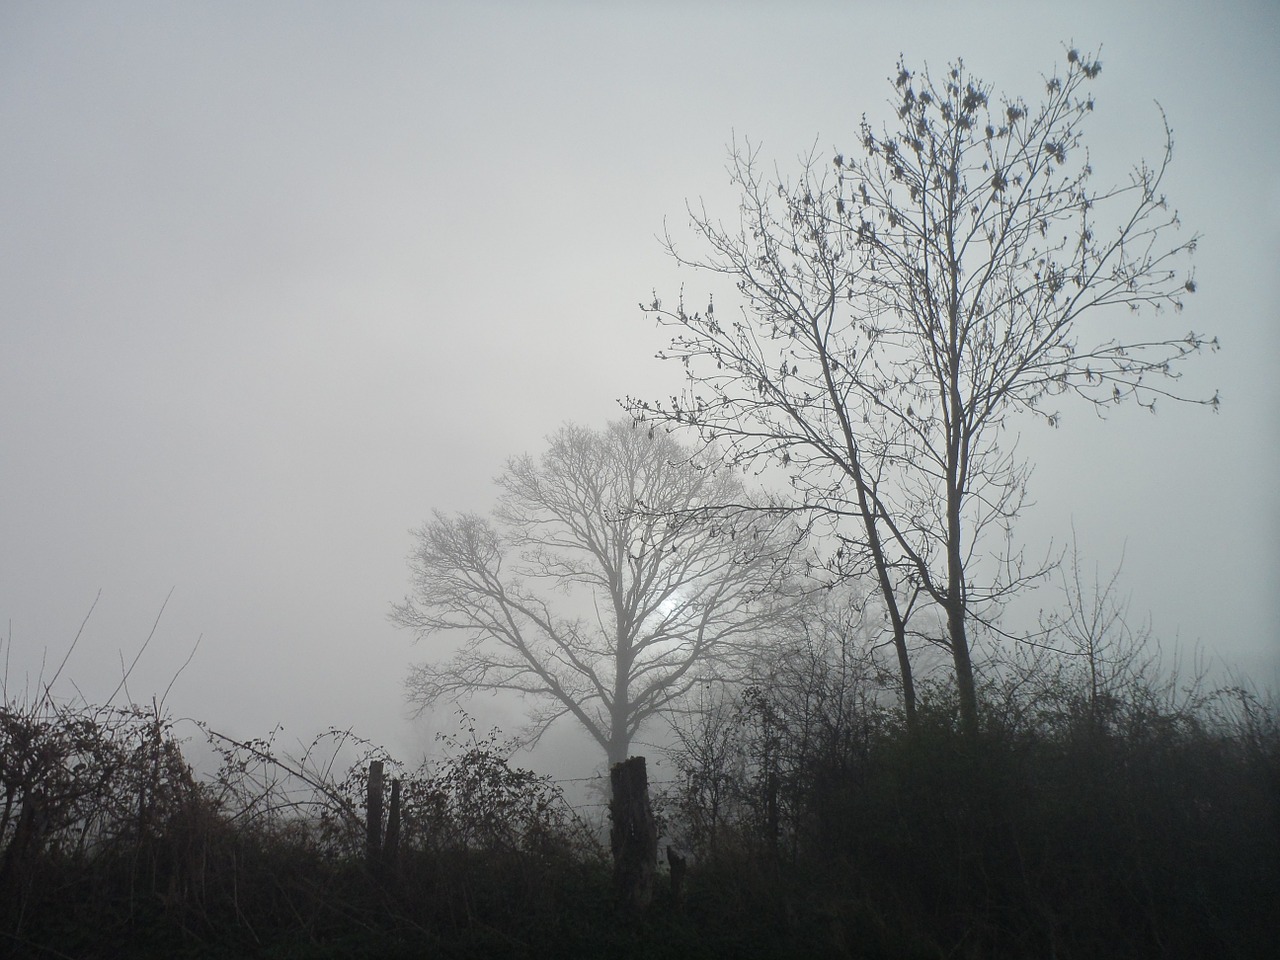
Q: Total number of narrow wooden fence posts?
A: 2